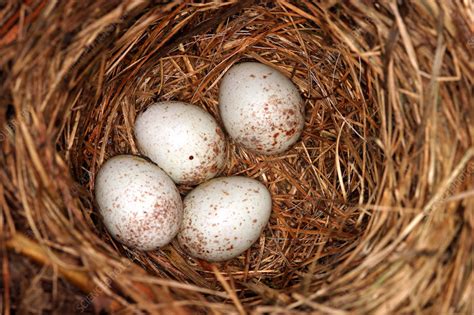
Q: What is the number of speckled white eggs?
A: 4